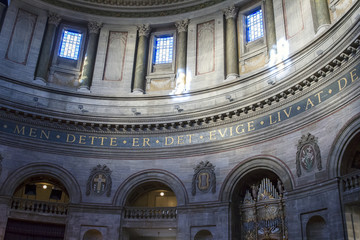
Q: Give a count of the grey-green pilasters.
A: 7